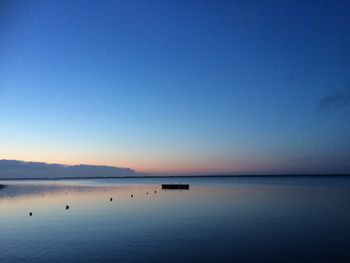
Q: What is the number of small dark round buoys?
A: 6